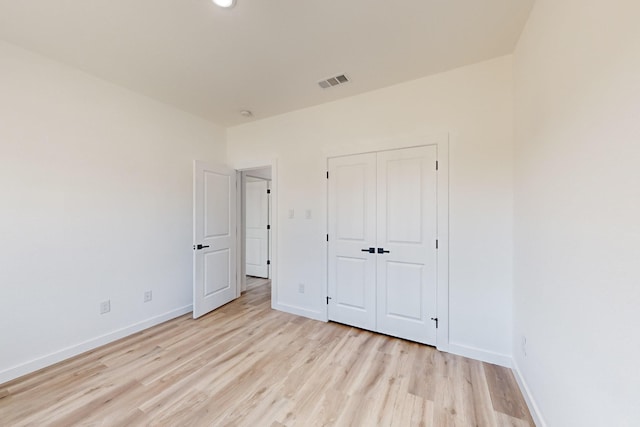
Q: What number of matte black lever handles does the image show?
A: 3